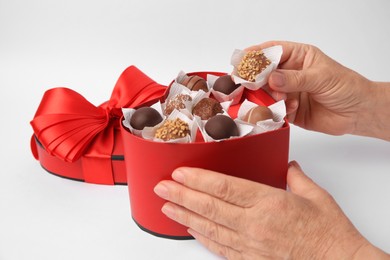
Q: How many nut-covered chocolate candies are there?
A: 2